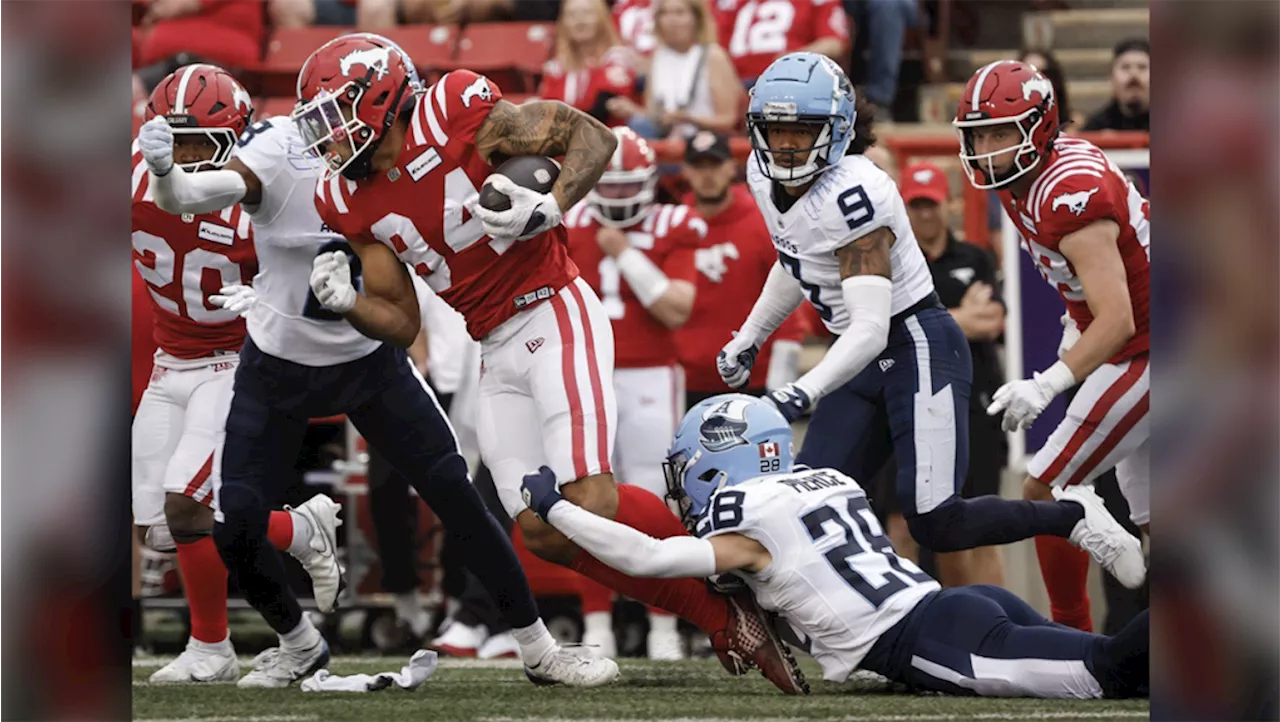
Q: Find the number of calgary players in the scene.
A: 4